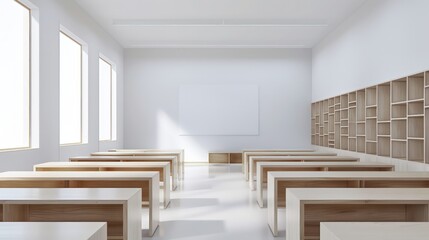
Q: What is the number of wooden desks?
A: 14